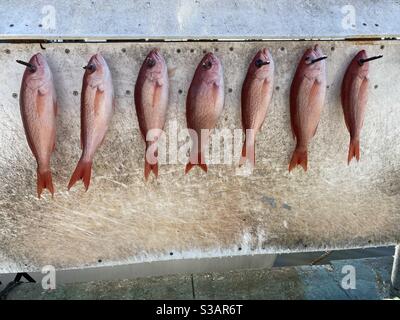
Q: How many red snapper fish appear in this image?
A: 7